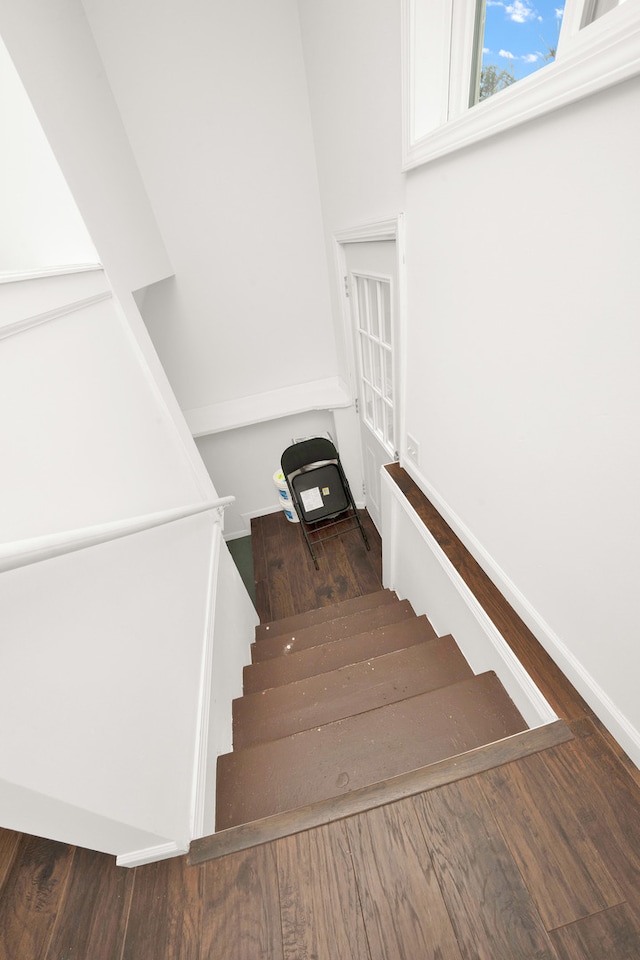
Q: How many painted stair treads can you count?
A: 5